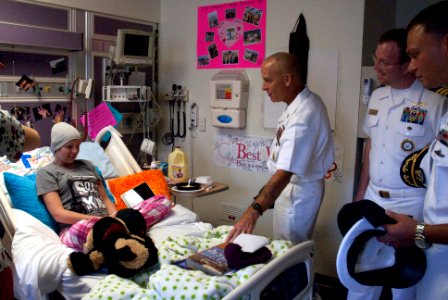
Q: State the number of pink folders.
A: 1